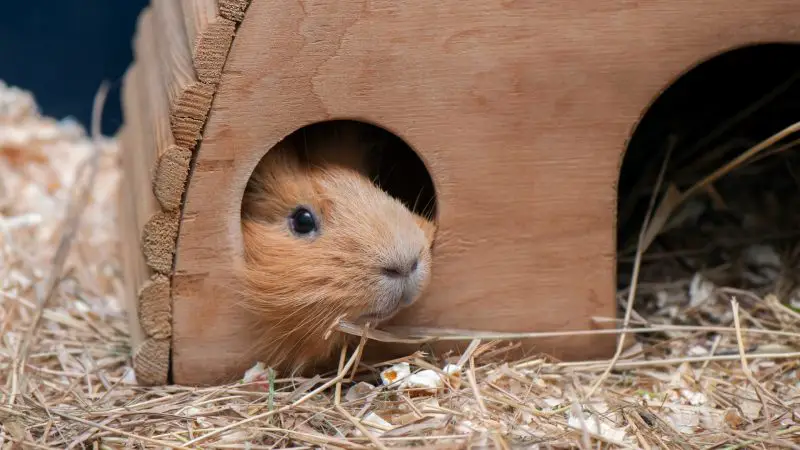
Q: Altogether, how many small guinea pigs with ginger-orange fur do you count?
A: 1